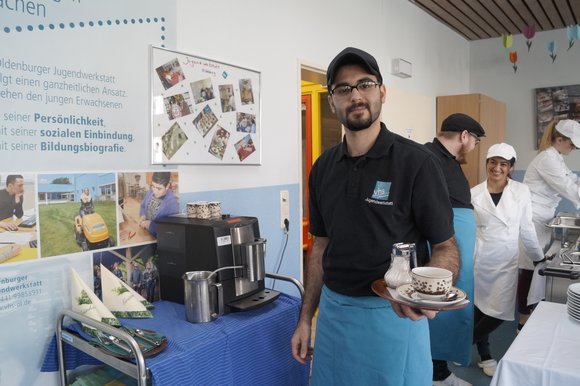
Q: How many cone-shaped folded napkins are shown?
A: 2